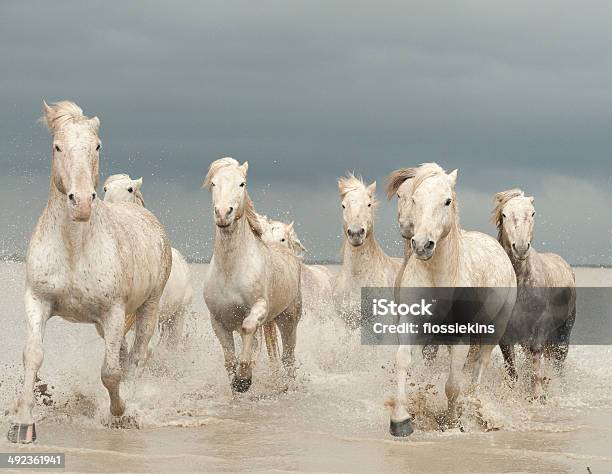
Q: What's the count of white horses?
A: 8